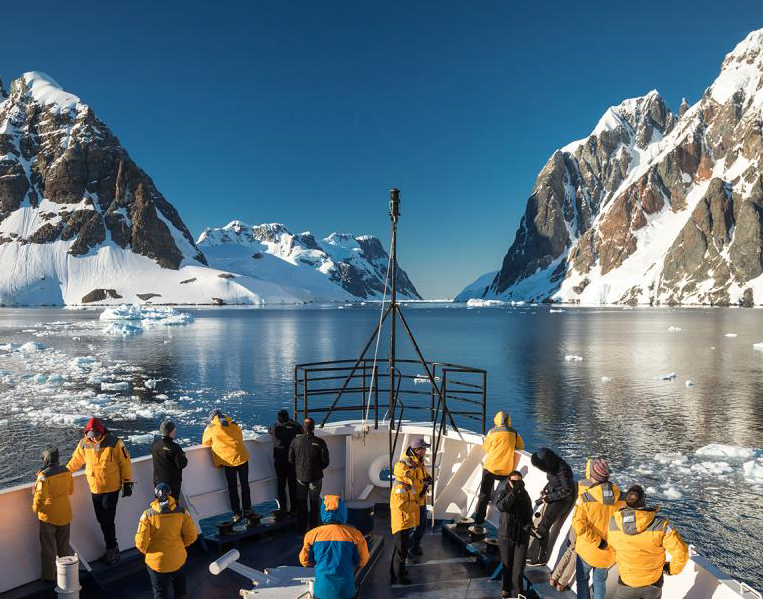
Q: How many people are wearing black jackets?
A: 5